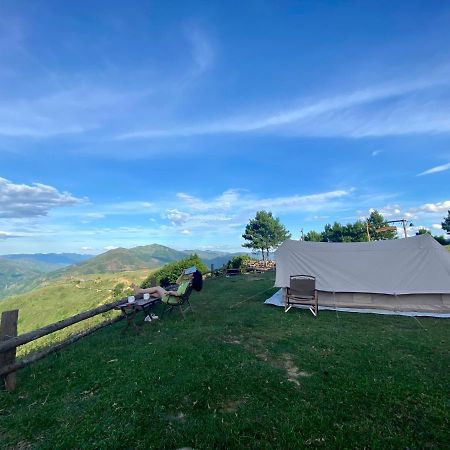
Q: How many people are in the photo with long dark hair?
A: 1